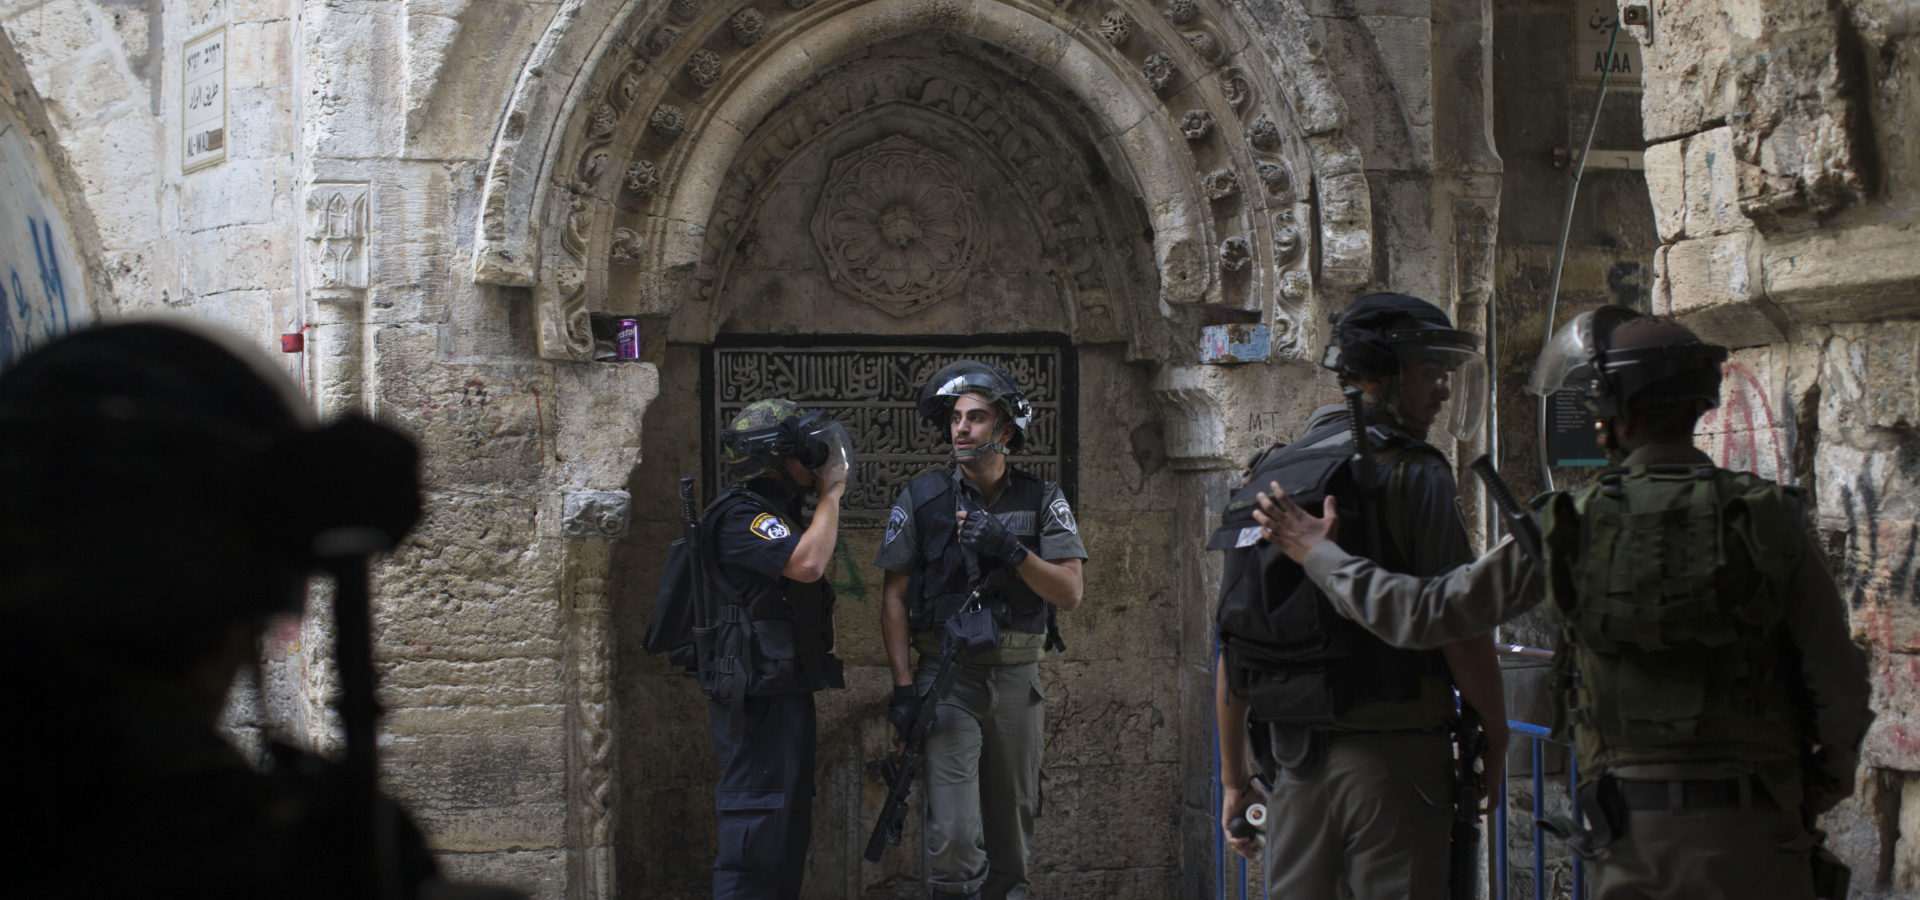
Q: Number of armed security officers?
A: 5